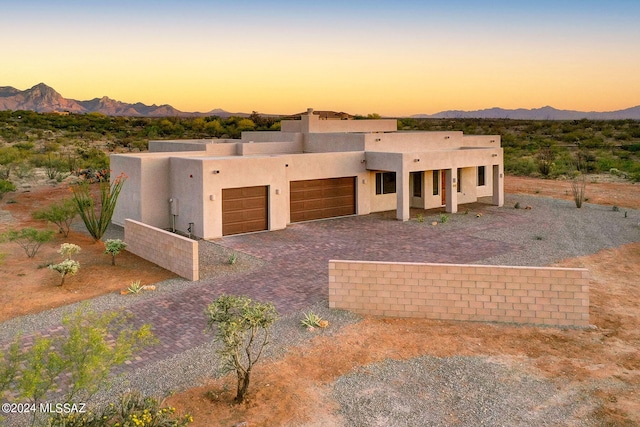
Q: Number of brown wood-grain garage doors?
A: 2